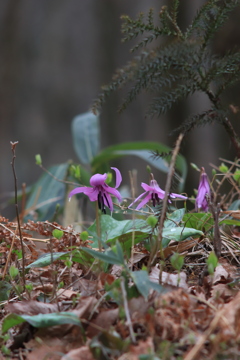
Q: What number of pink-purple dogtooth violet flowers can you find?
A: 3